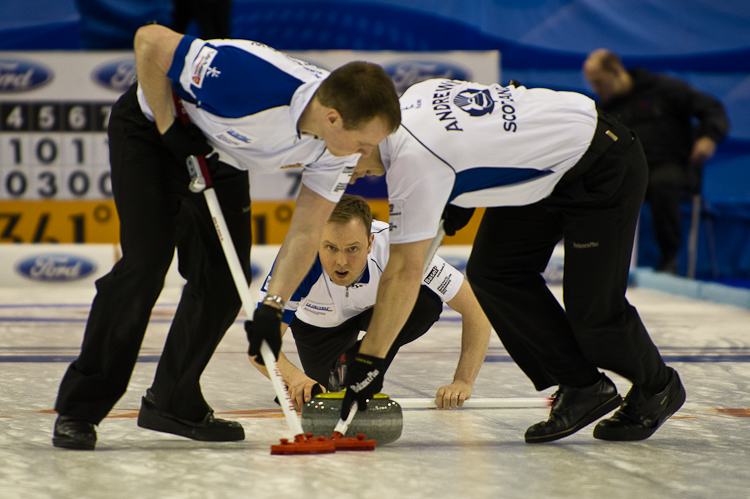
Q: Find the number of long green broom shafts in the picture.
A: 0